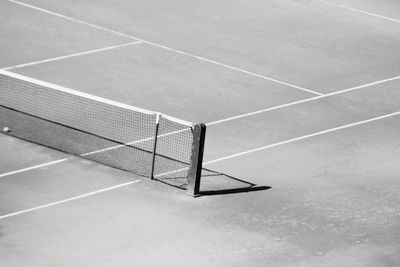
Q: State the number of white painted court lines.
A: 5